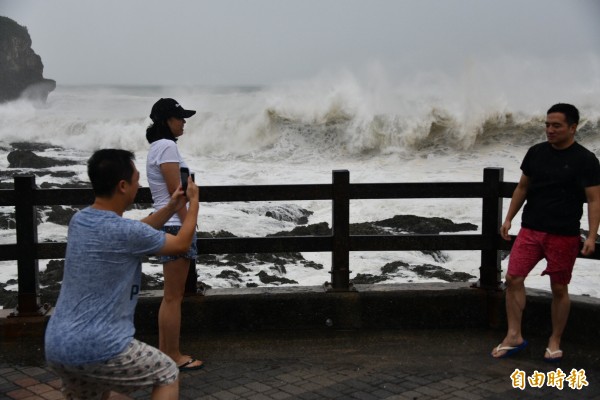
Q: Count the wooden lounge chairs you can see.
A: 0